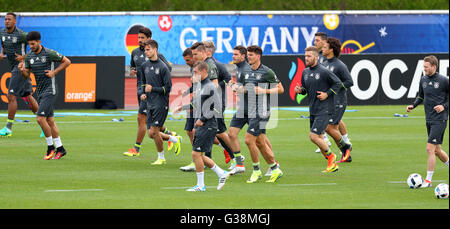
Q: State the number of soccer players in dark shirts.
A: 14